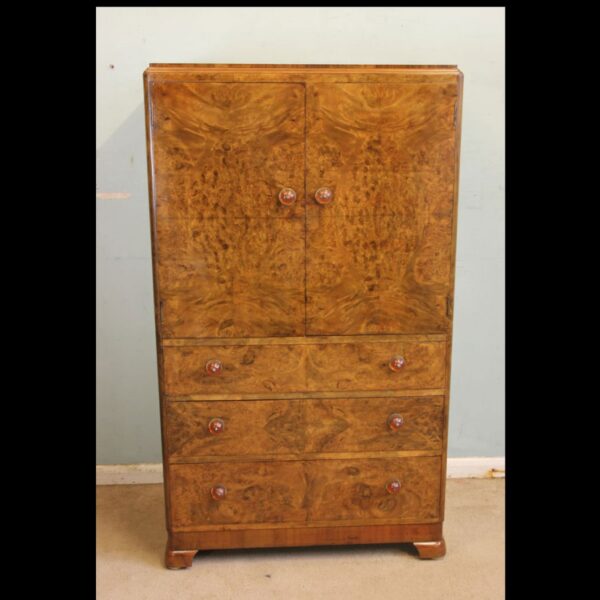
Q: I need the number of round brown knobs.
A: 8